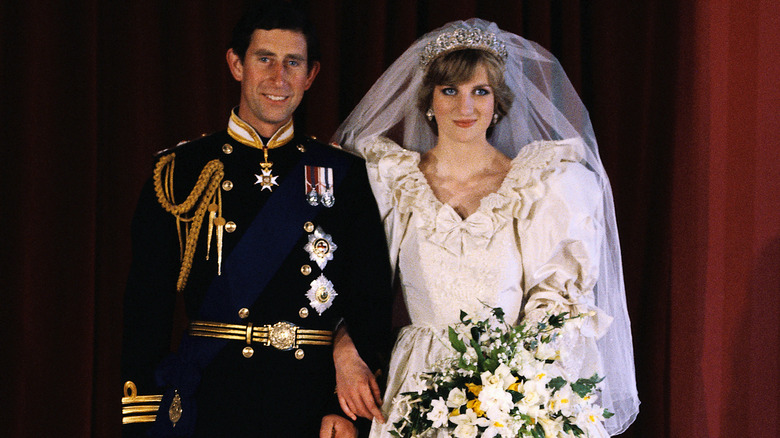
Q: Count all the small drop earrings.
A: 2